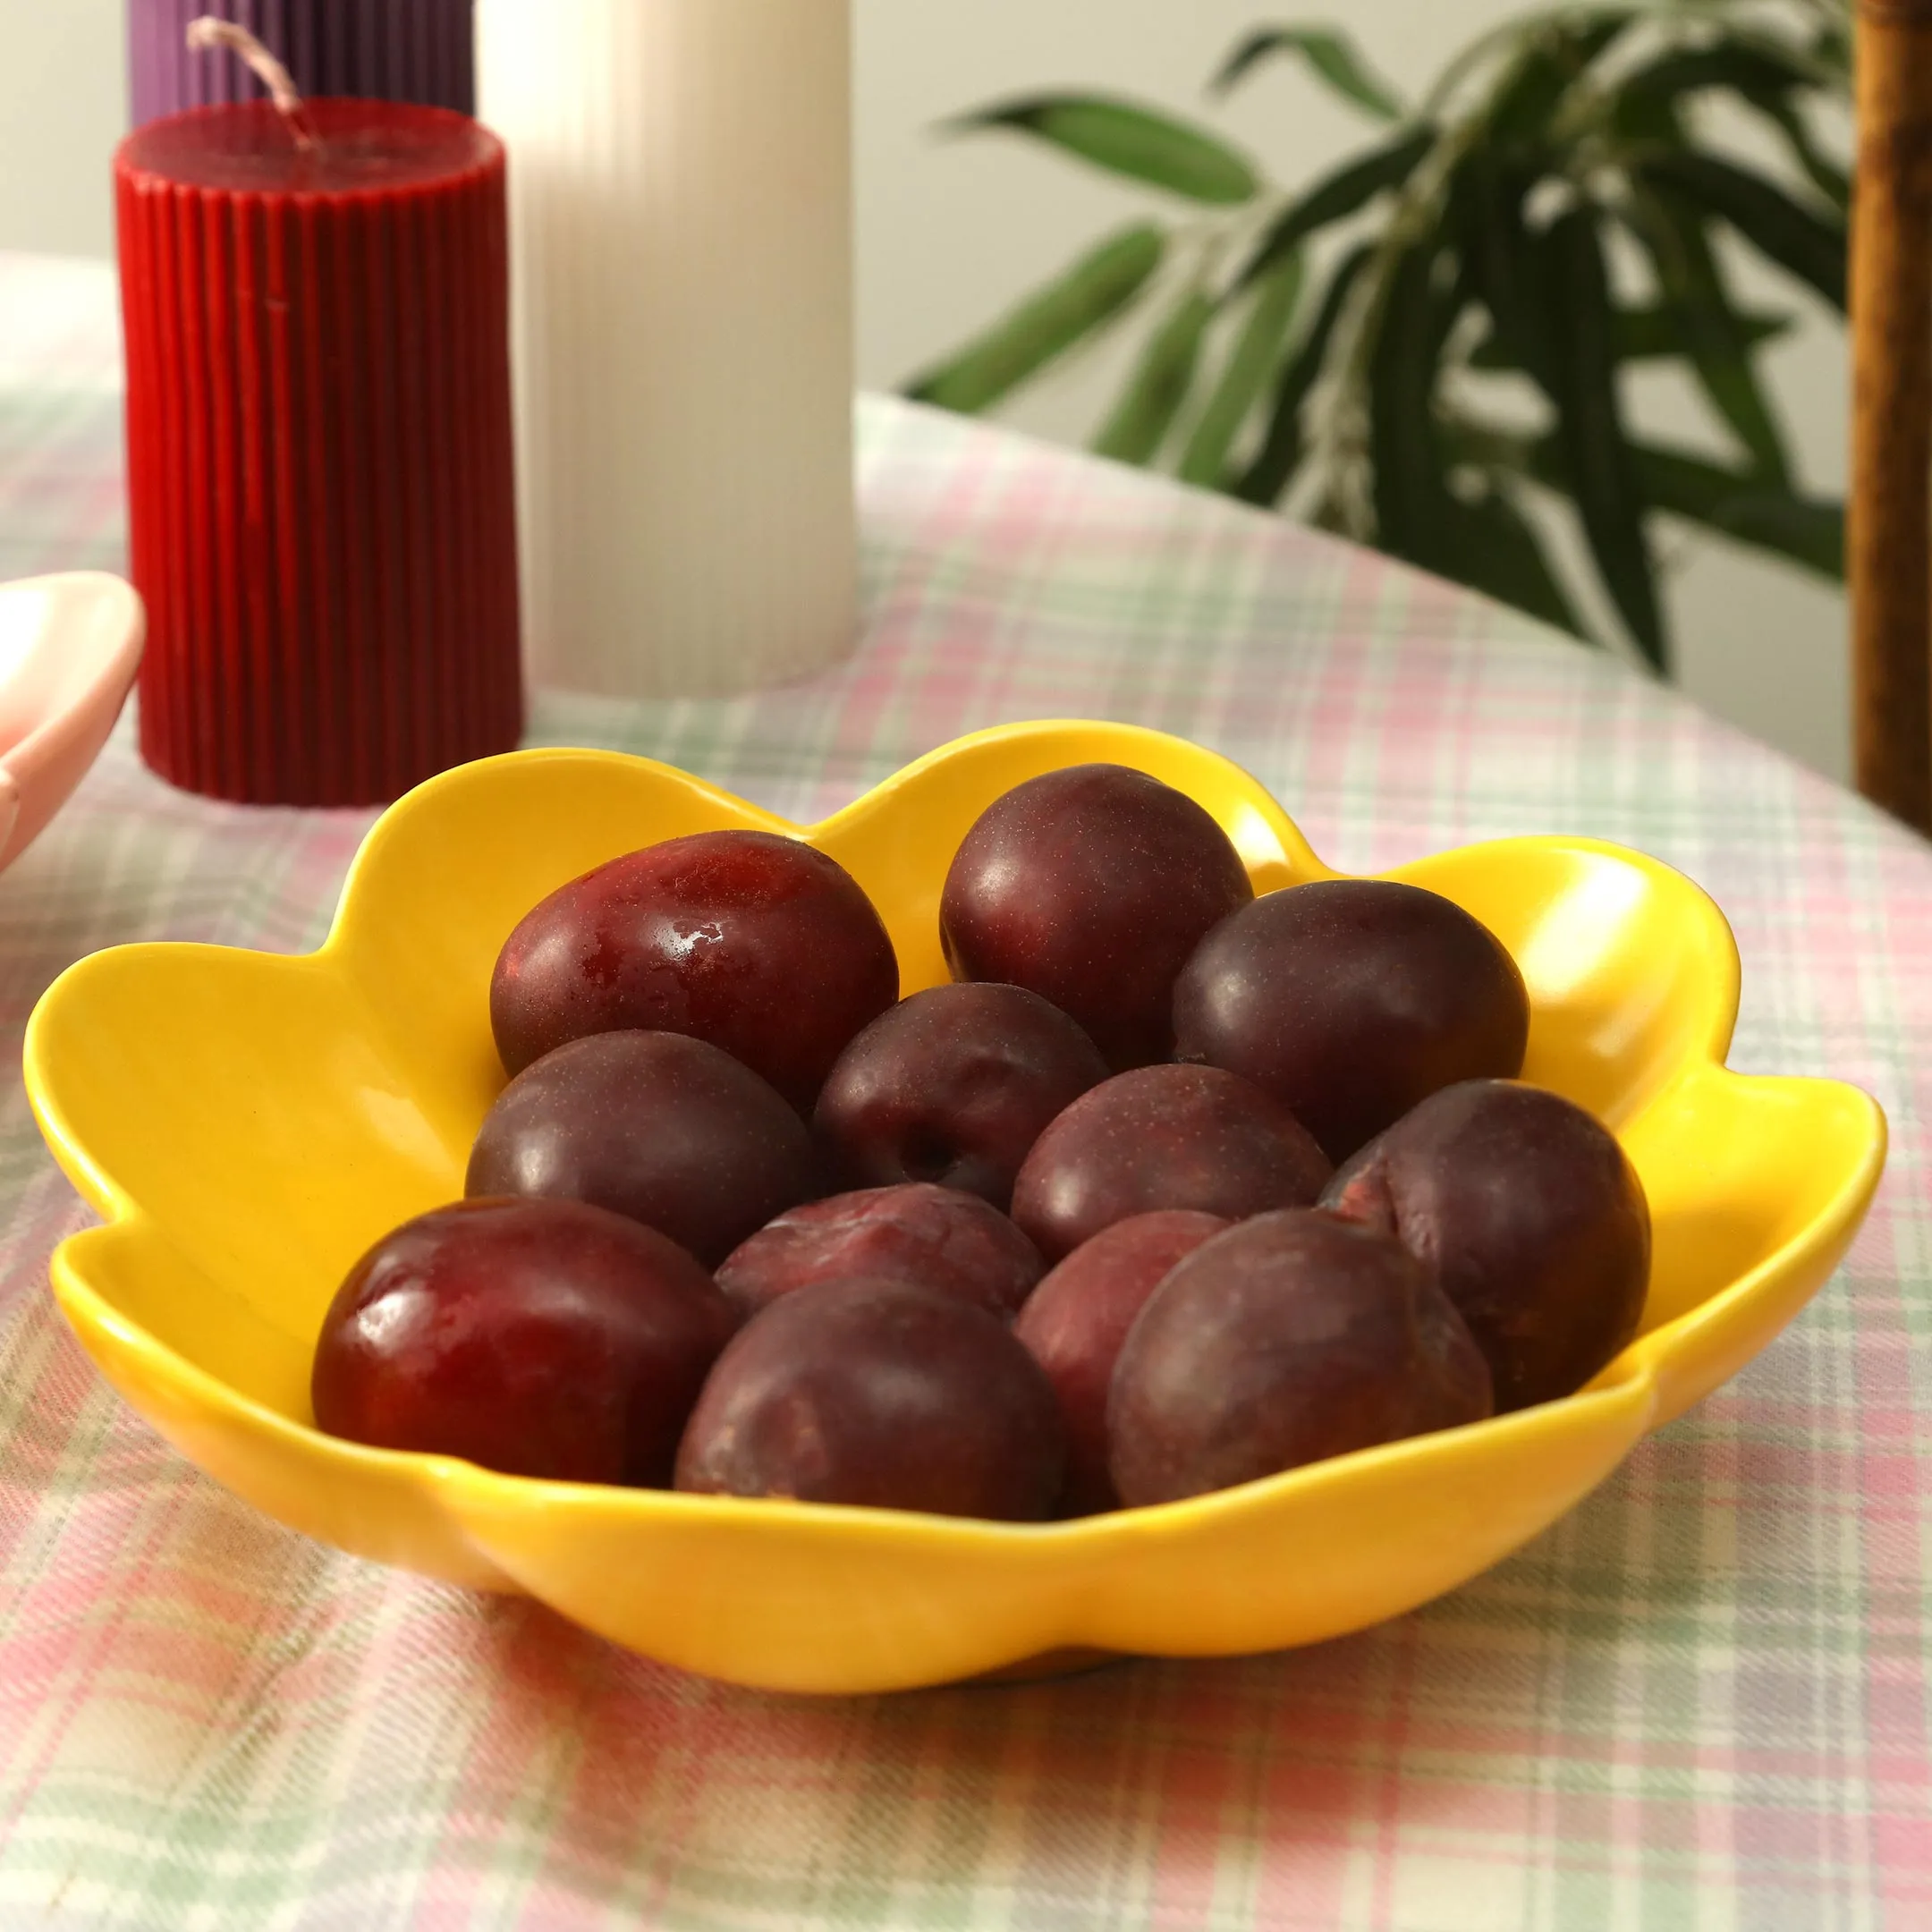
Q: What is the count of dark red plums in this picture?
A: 12